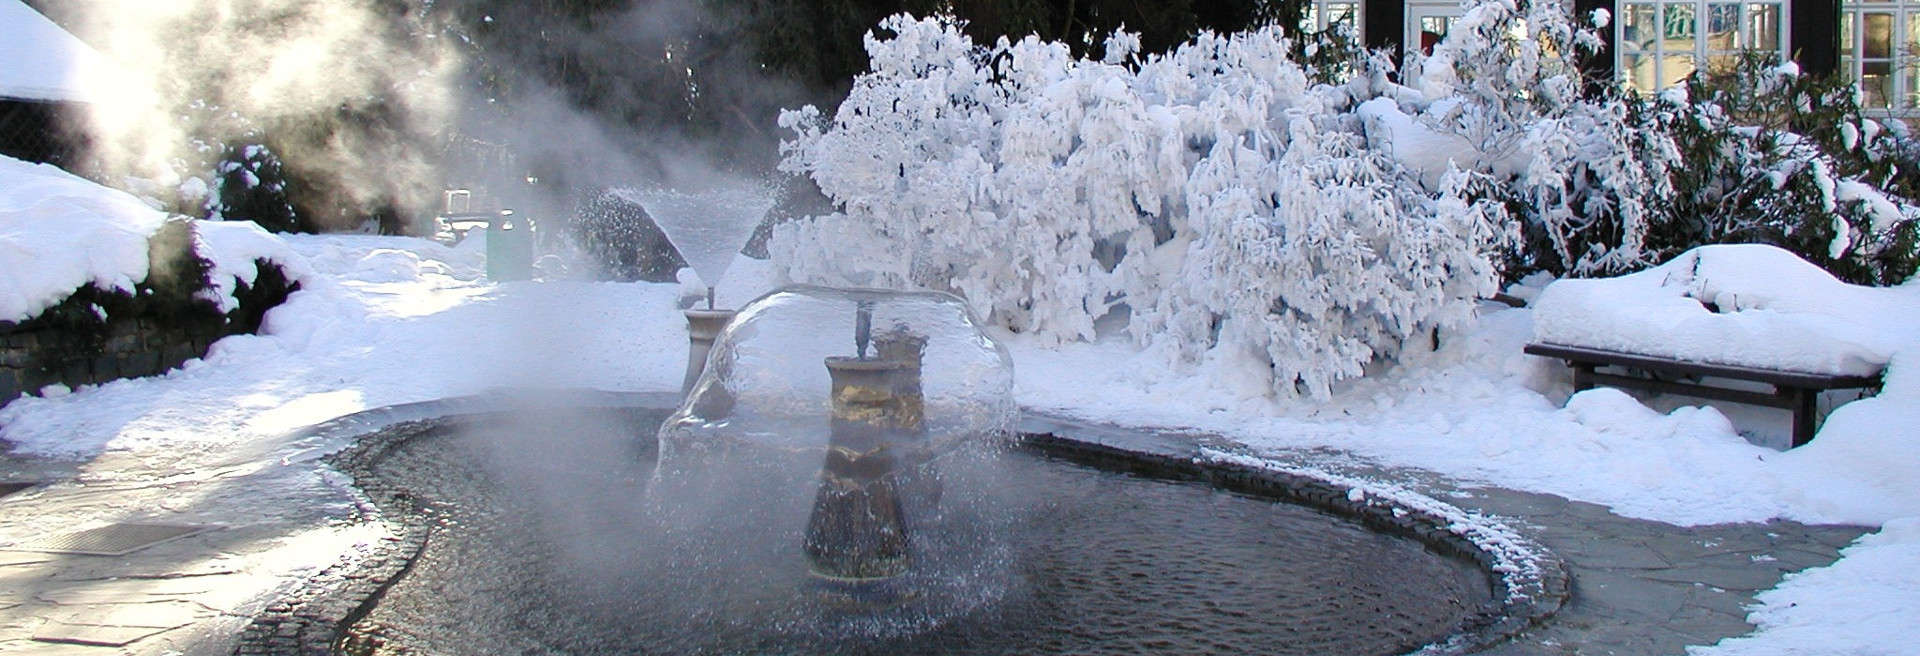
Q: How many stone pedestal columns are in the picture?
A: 3